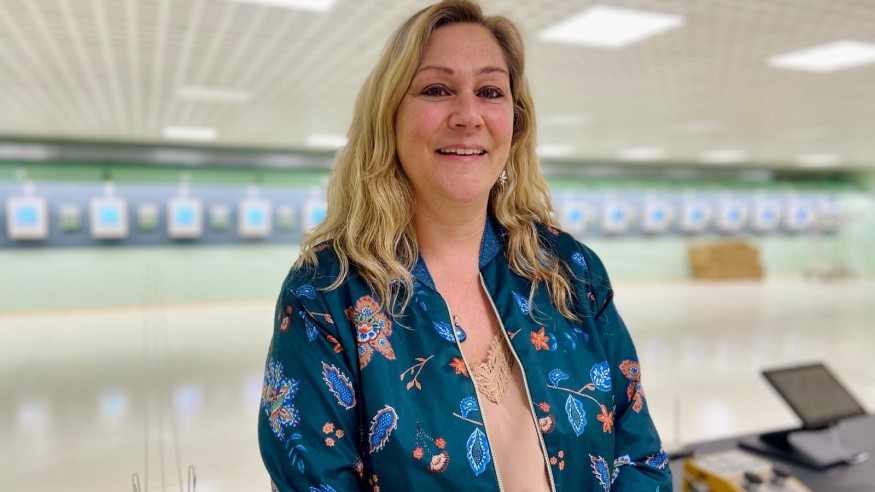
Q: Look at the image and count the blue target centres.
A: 12